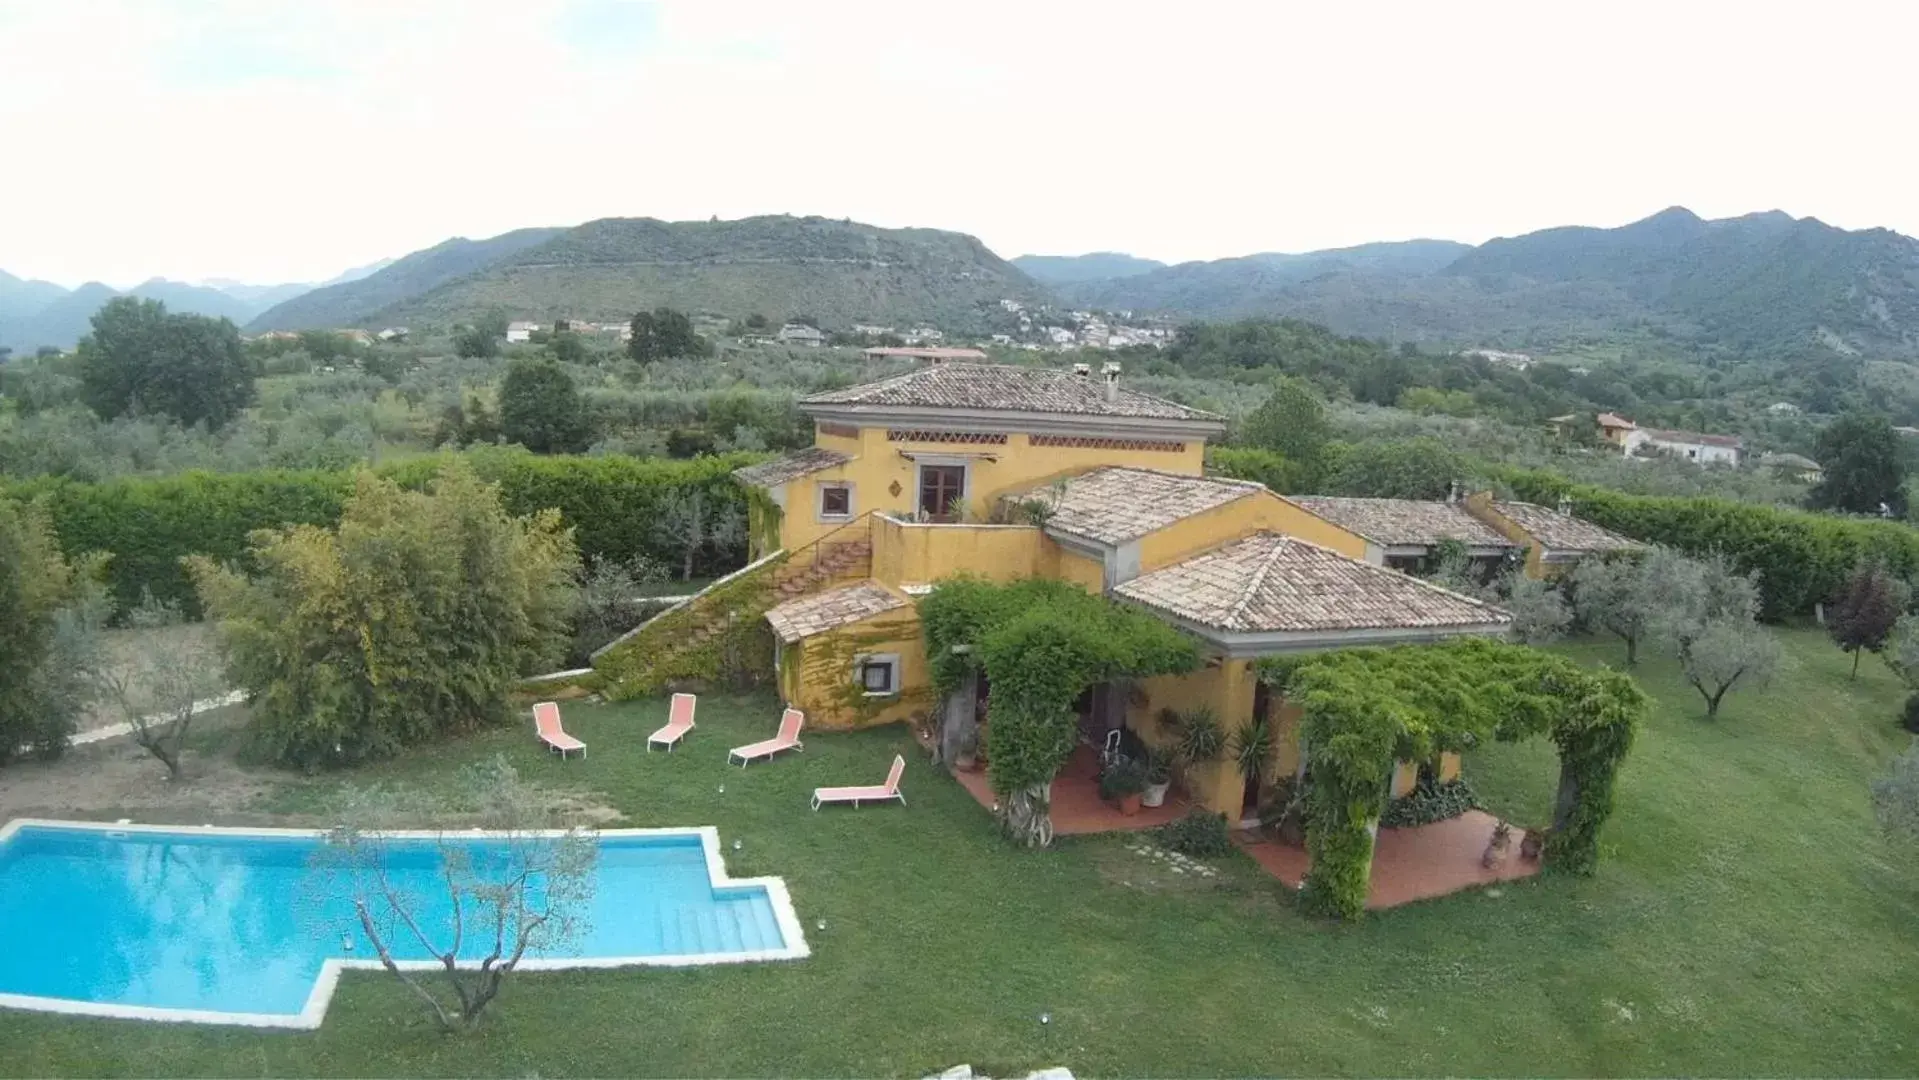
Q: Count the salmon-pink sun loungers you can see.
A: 4